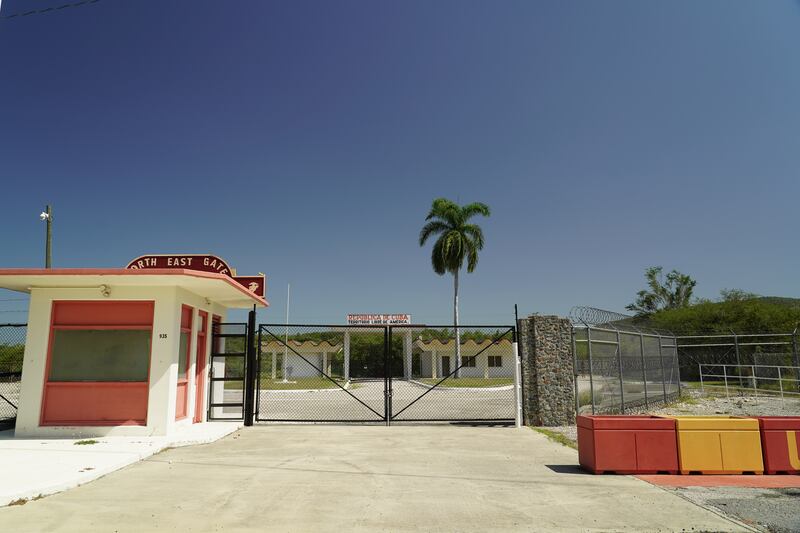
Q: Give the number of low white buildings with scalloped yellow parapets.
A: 2